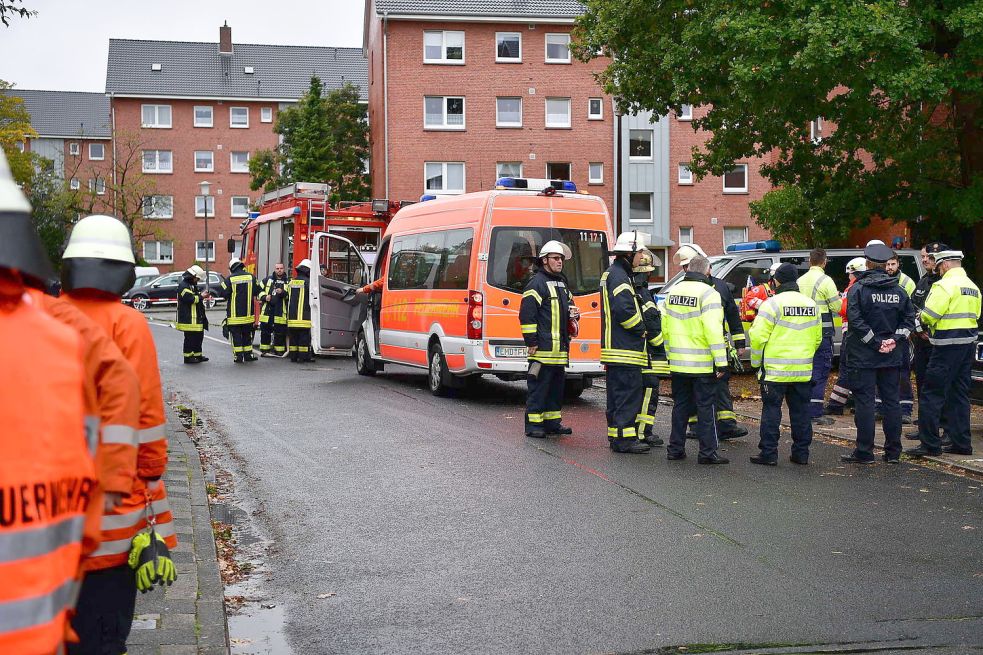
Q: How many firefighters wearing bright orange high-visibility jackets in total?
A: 3